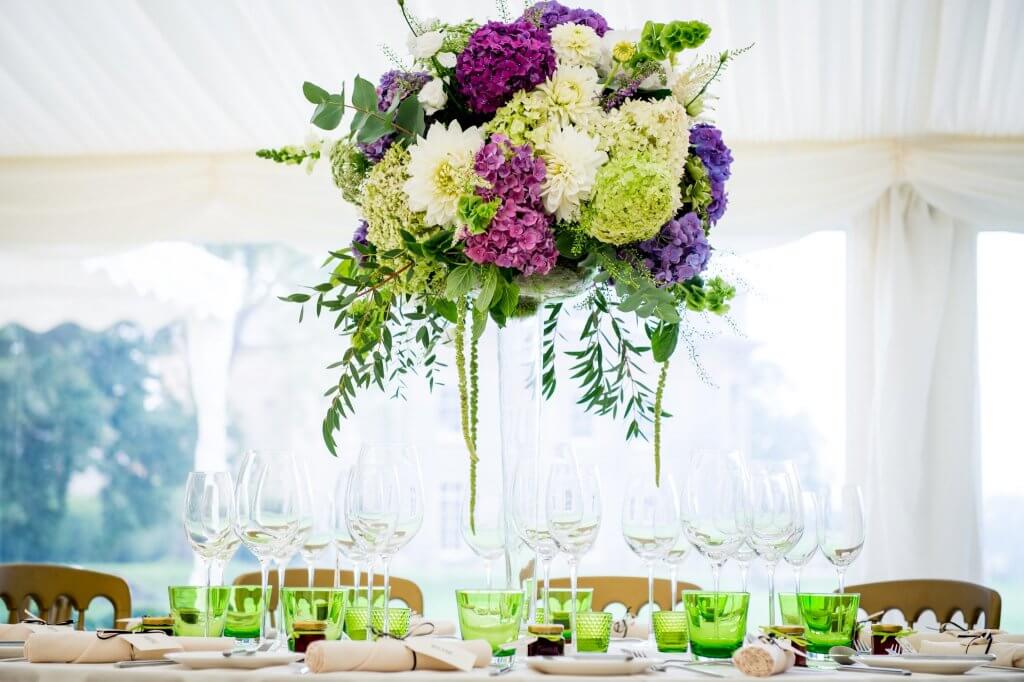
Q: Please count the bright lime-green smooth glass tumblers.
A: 9